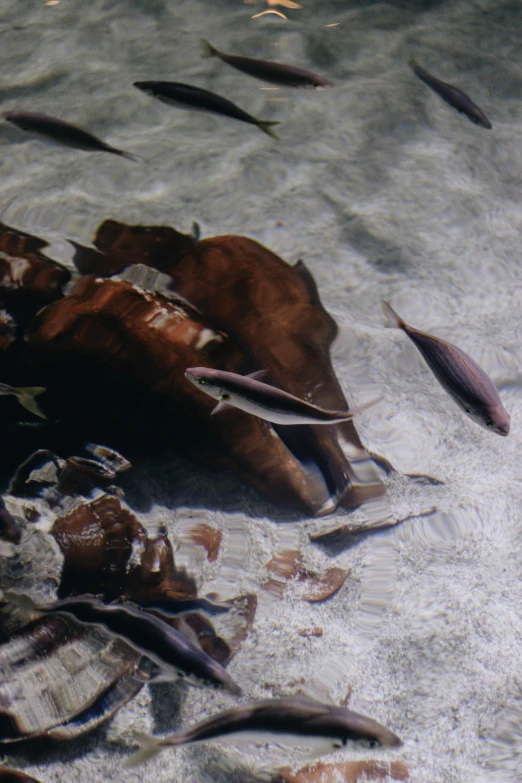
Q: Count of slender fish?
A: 9